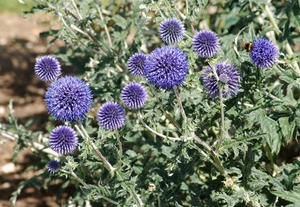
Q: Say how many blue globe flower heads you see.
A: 12